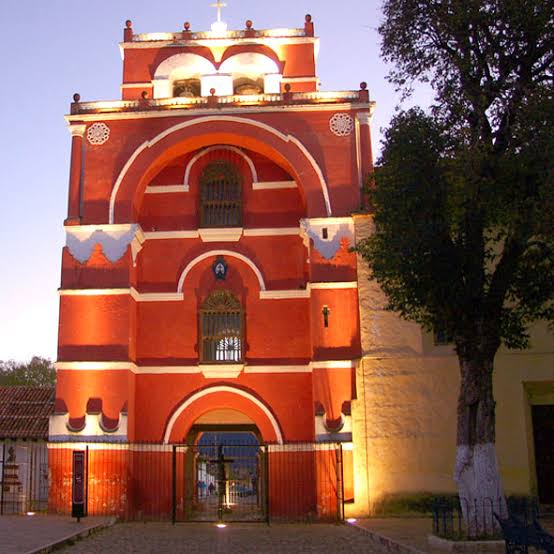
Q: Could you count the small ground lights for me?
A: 3